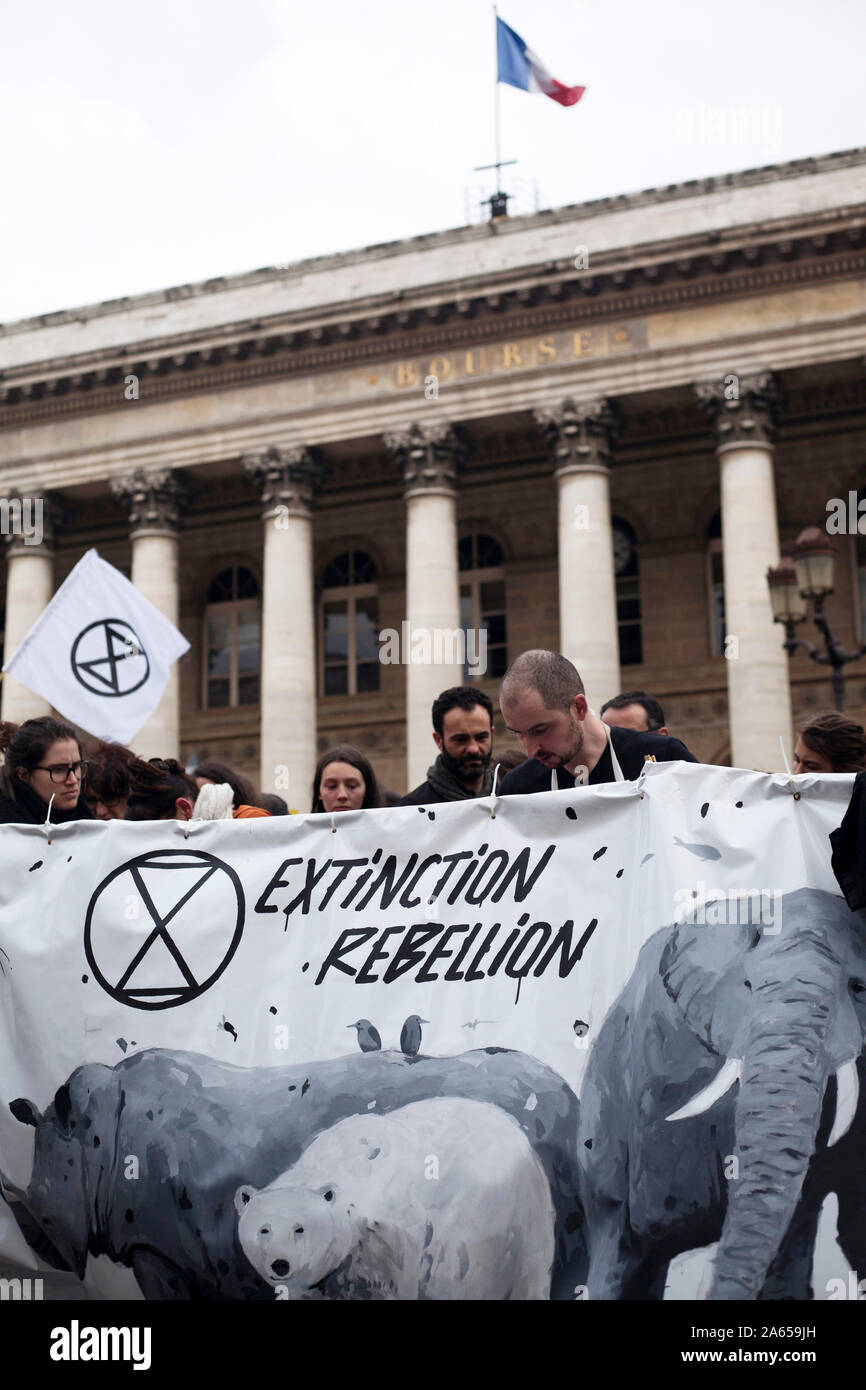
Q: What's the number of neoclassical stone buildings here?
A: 1